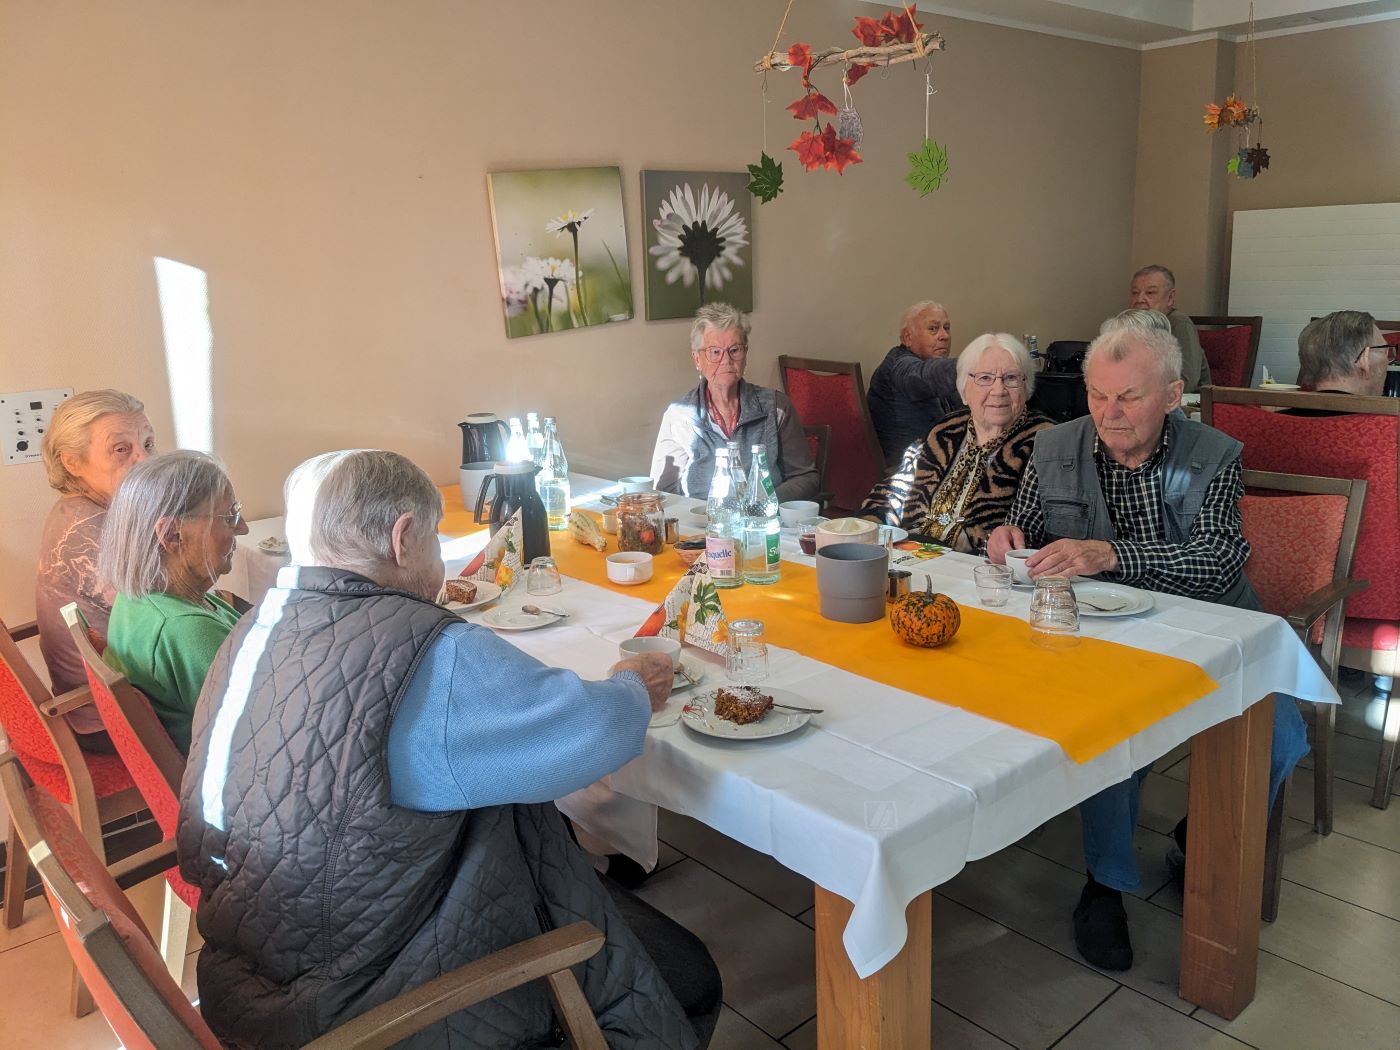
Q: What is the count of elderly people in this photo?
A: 10